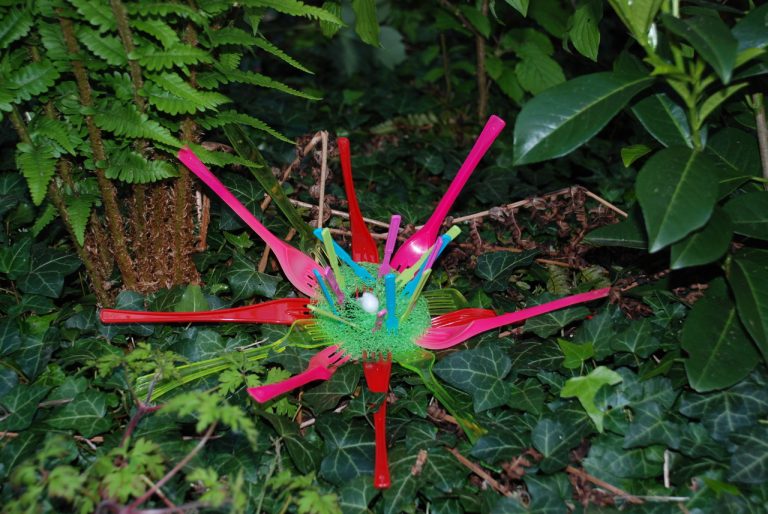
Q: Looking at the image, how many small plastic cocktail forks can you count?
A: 12